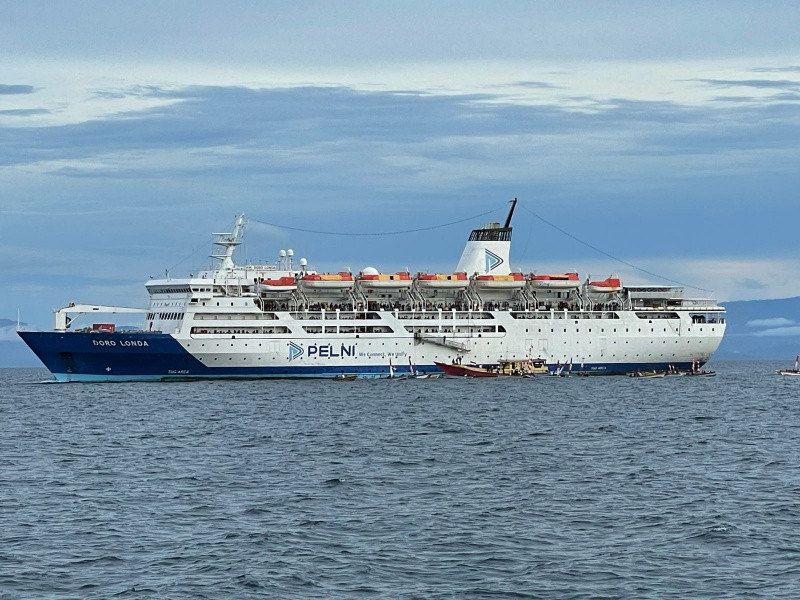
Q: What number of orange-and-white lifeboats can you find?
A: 7